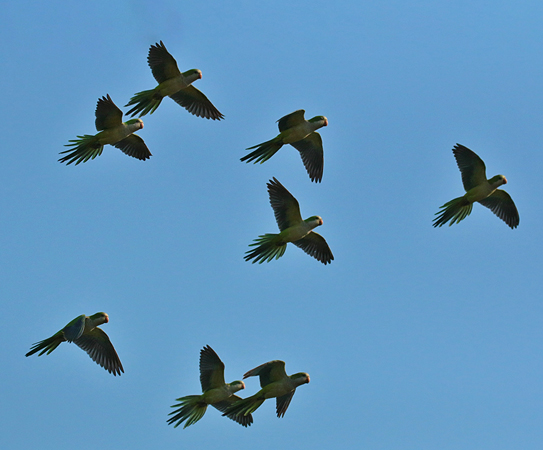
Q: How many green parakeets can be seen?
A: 8